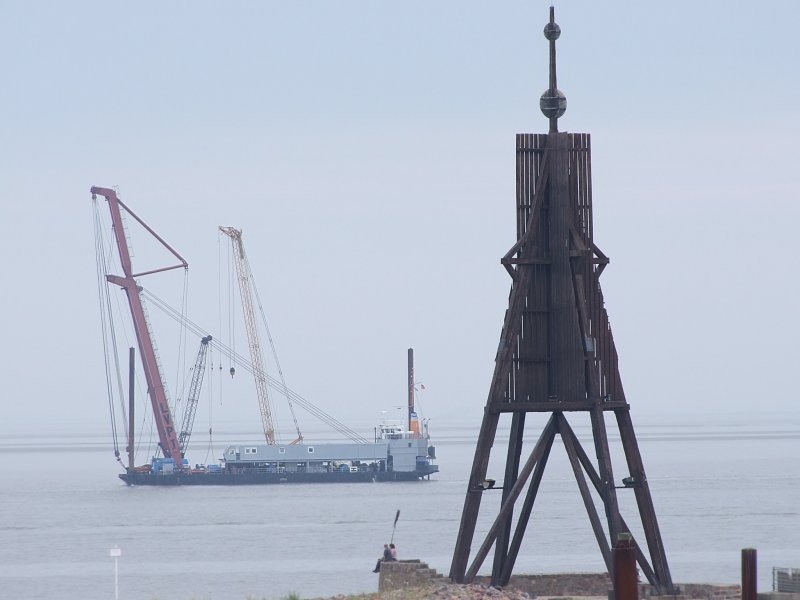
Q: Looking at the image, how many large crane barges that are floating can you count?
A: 1